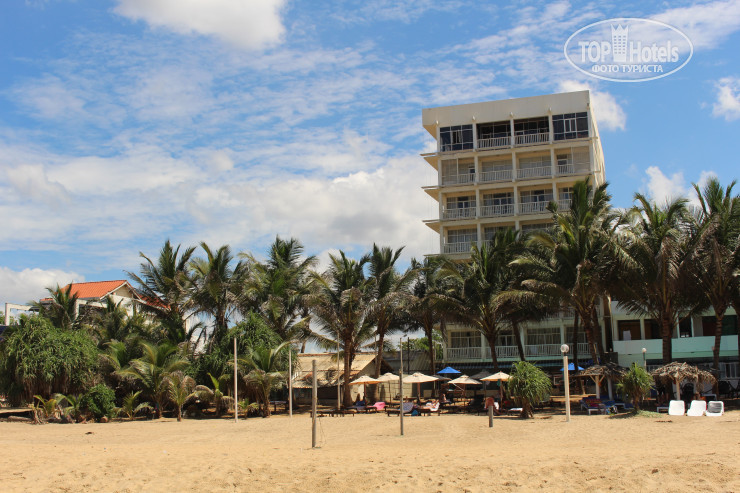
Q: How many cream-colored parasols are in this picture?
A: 5